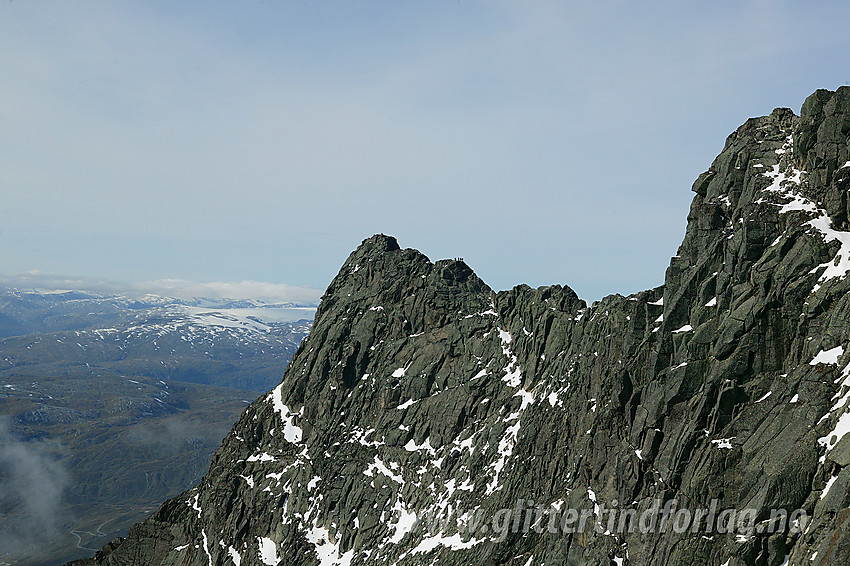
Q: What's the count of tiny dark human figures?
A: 4